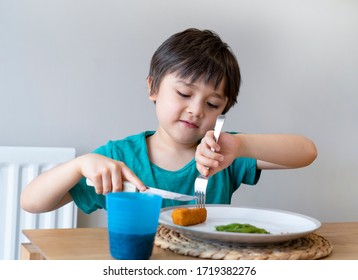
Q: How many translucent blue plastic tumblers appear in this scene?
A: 1